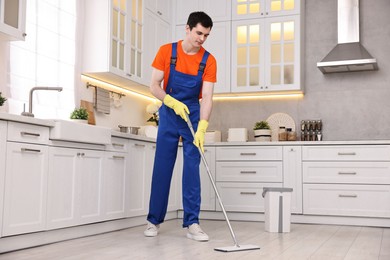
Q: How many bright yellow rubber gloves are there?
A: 2